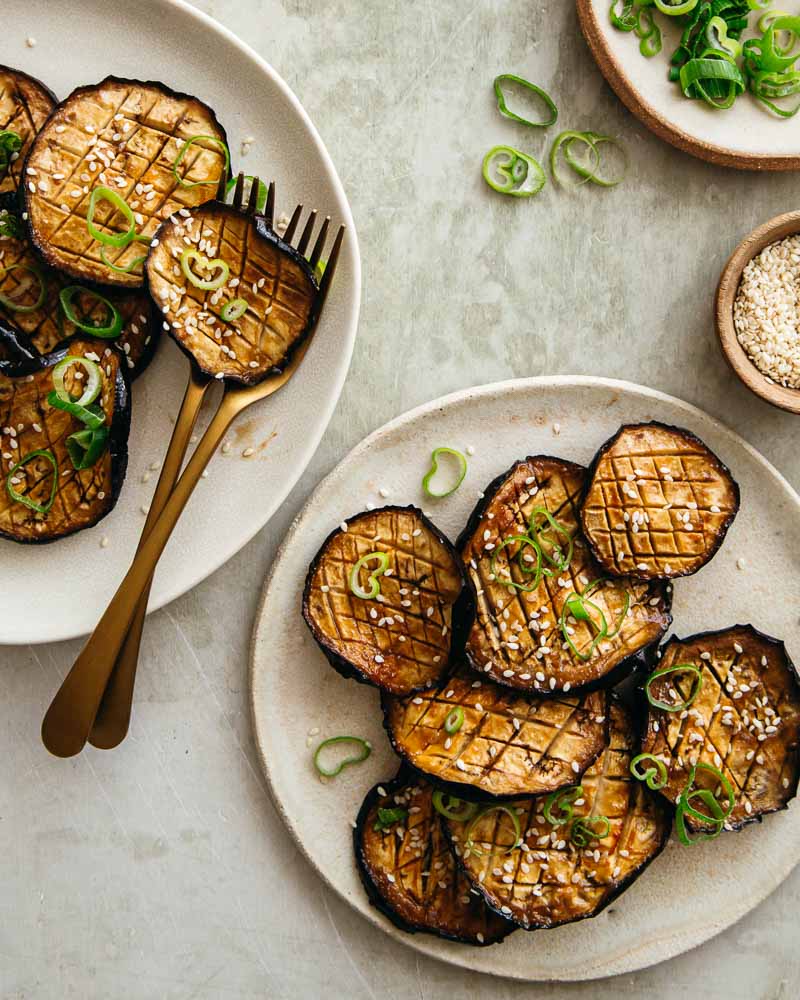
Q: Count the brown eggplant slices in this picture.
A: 12